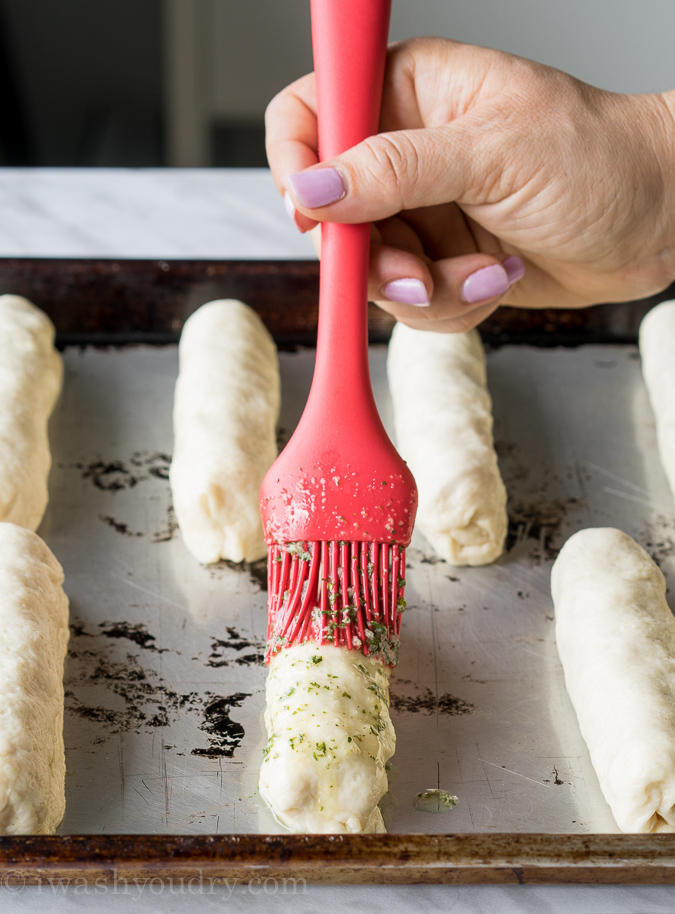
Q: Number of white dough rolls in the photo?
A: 7